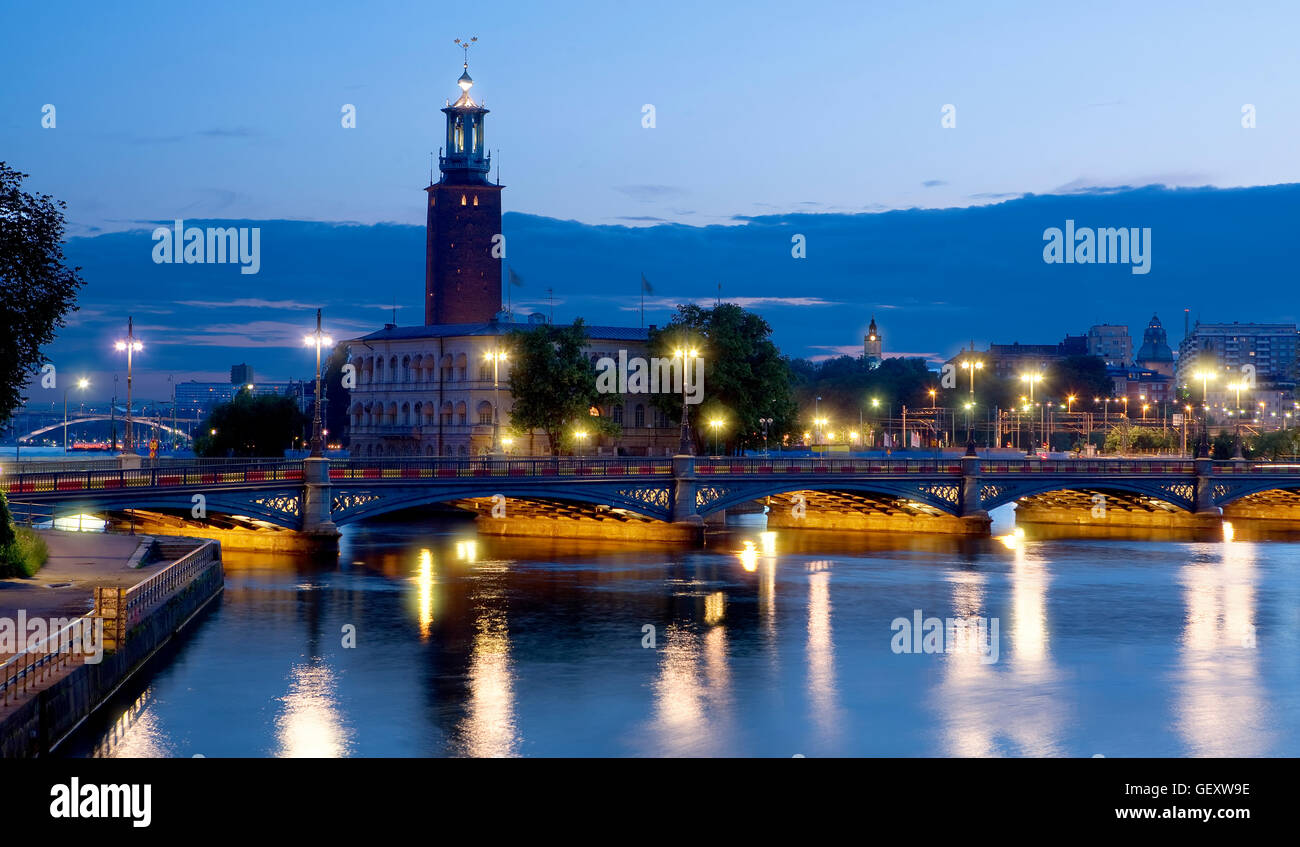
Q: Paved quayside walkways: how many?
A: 1